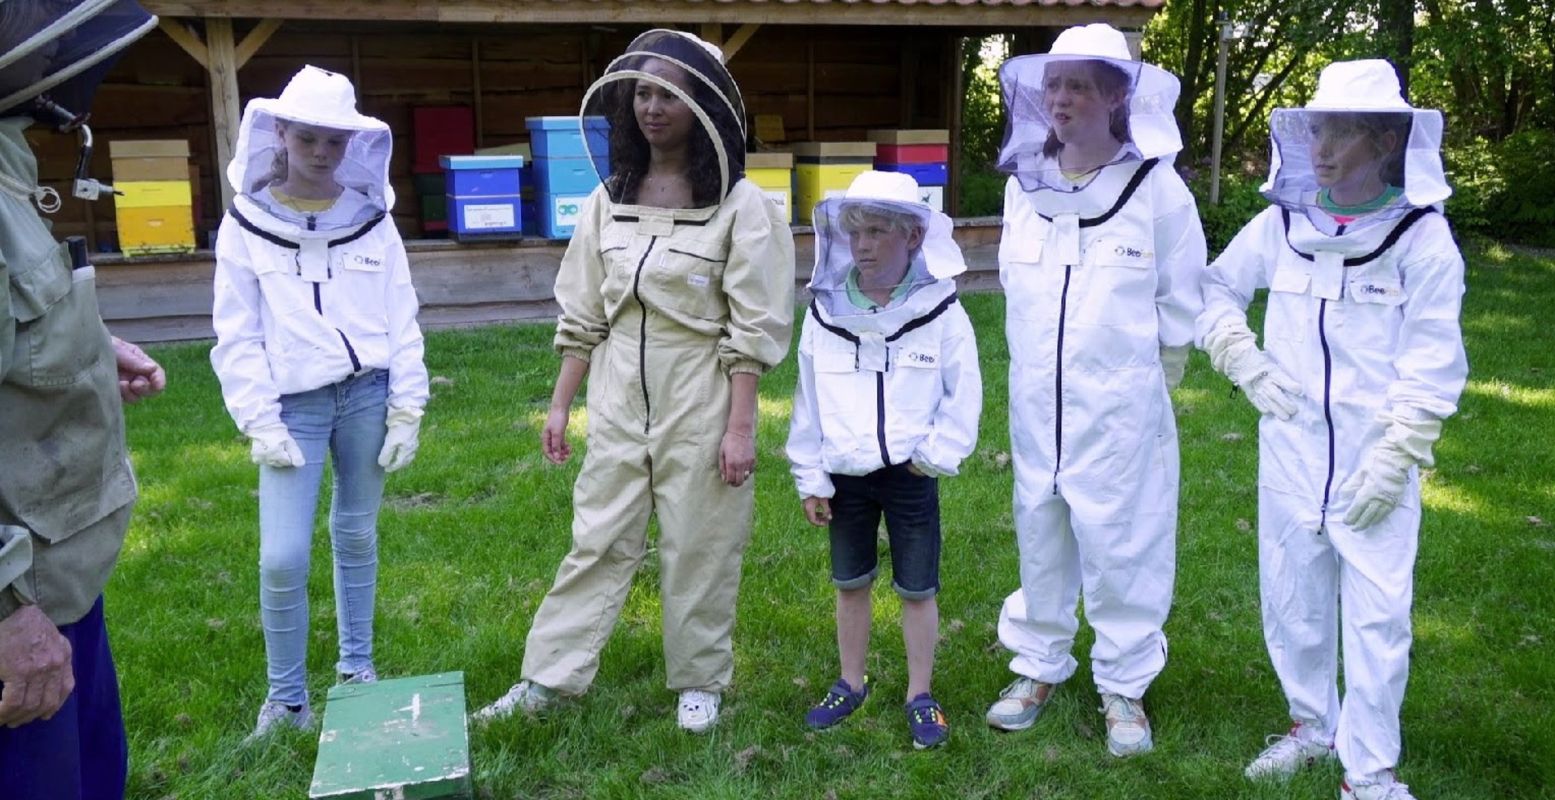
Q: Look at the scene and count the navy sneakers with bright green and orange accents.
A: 2